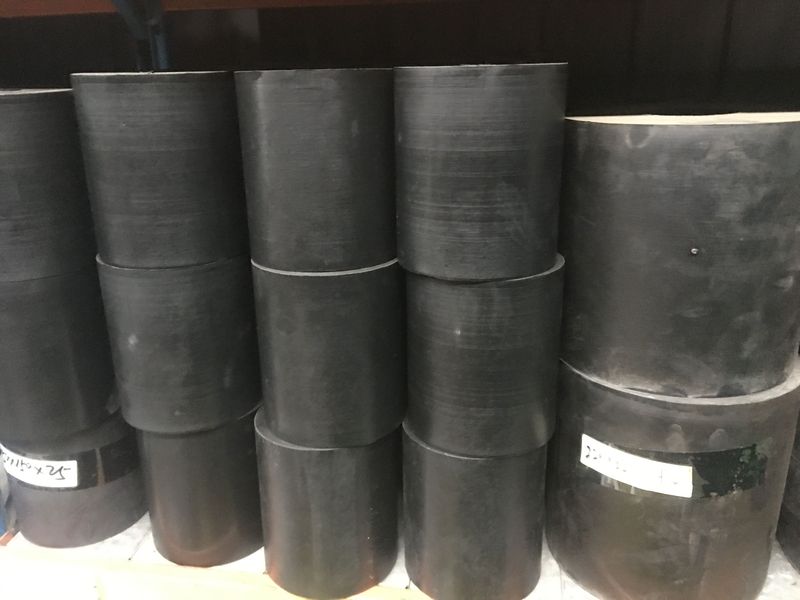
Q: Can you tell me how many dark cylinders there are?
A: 14